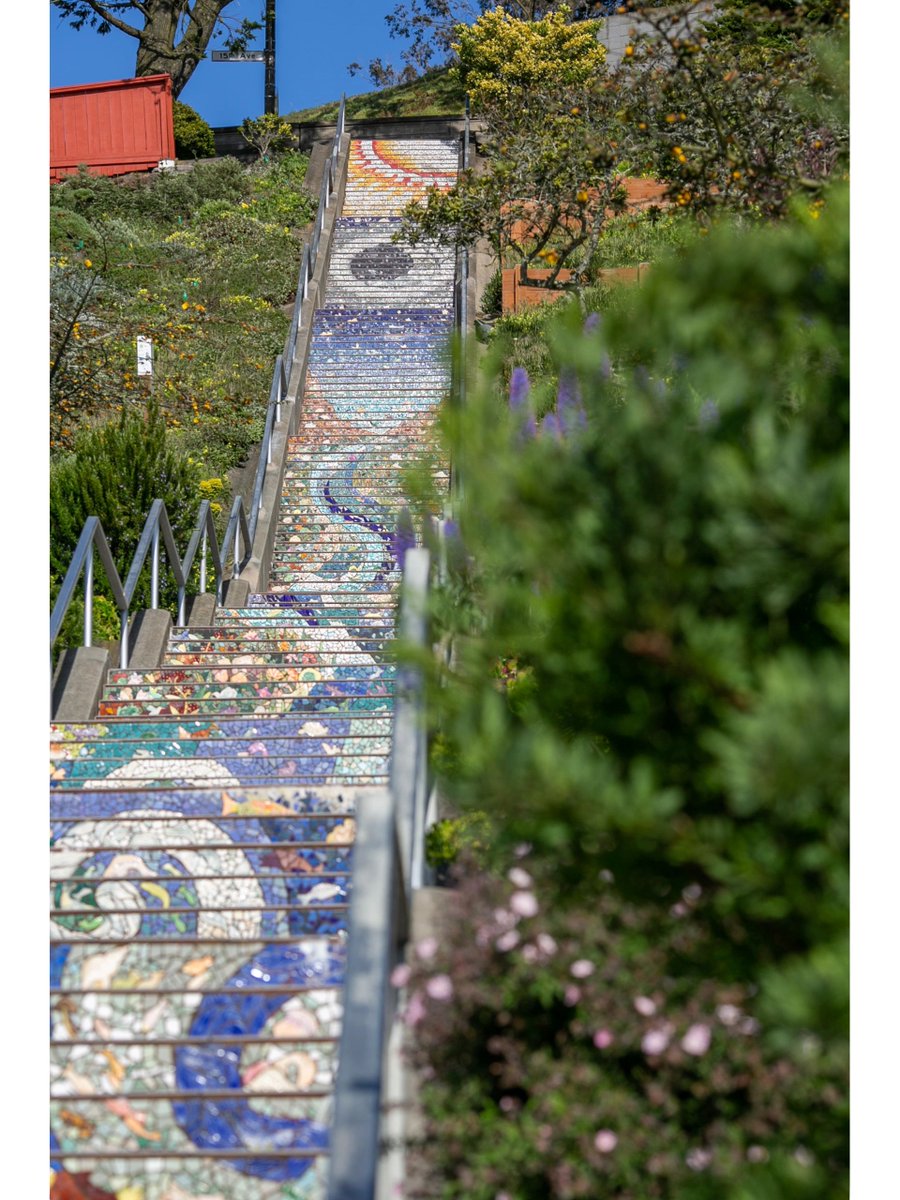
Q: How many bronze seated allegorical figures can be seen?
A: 0